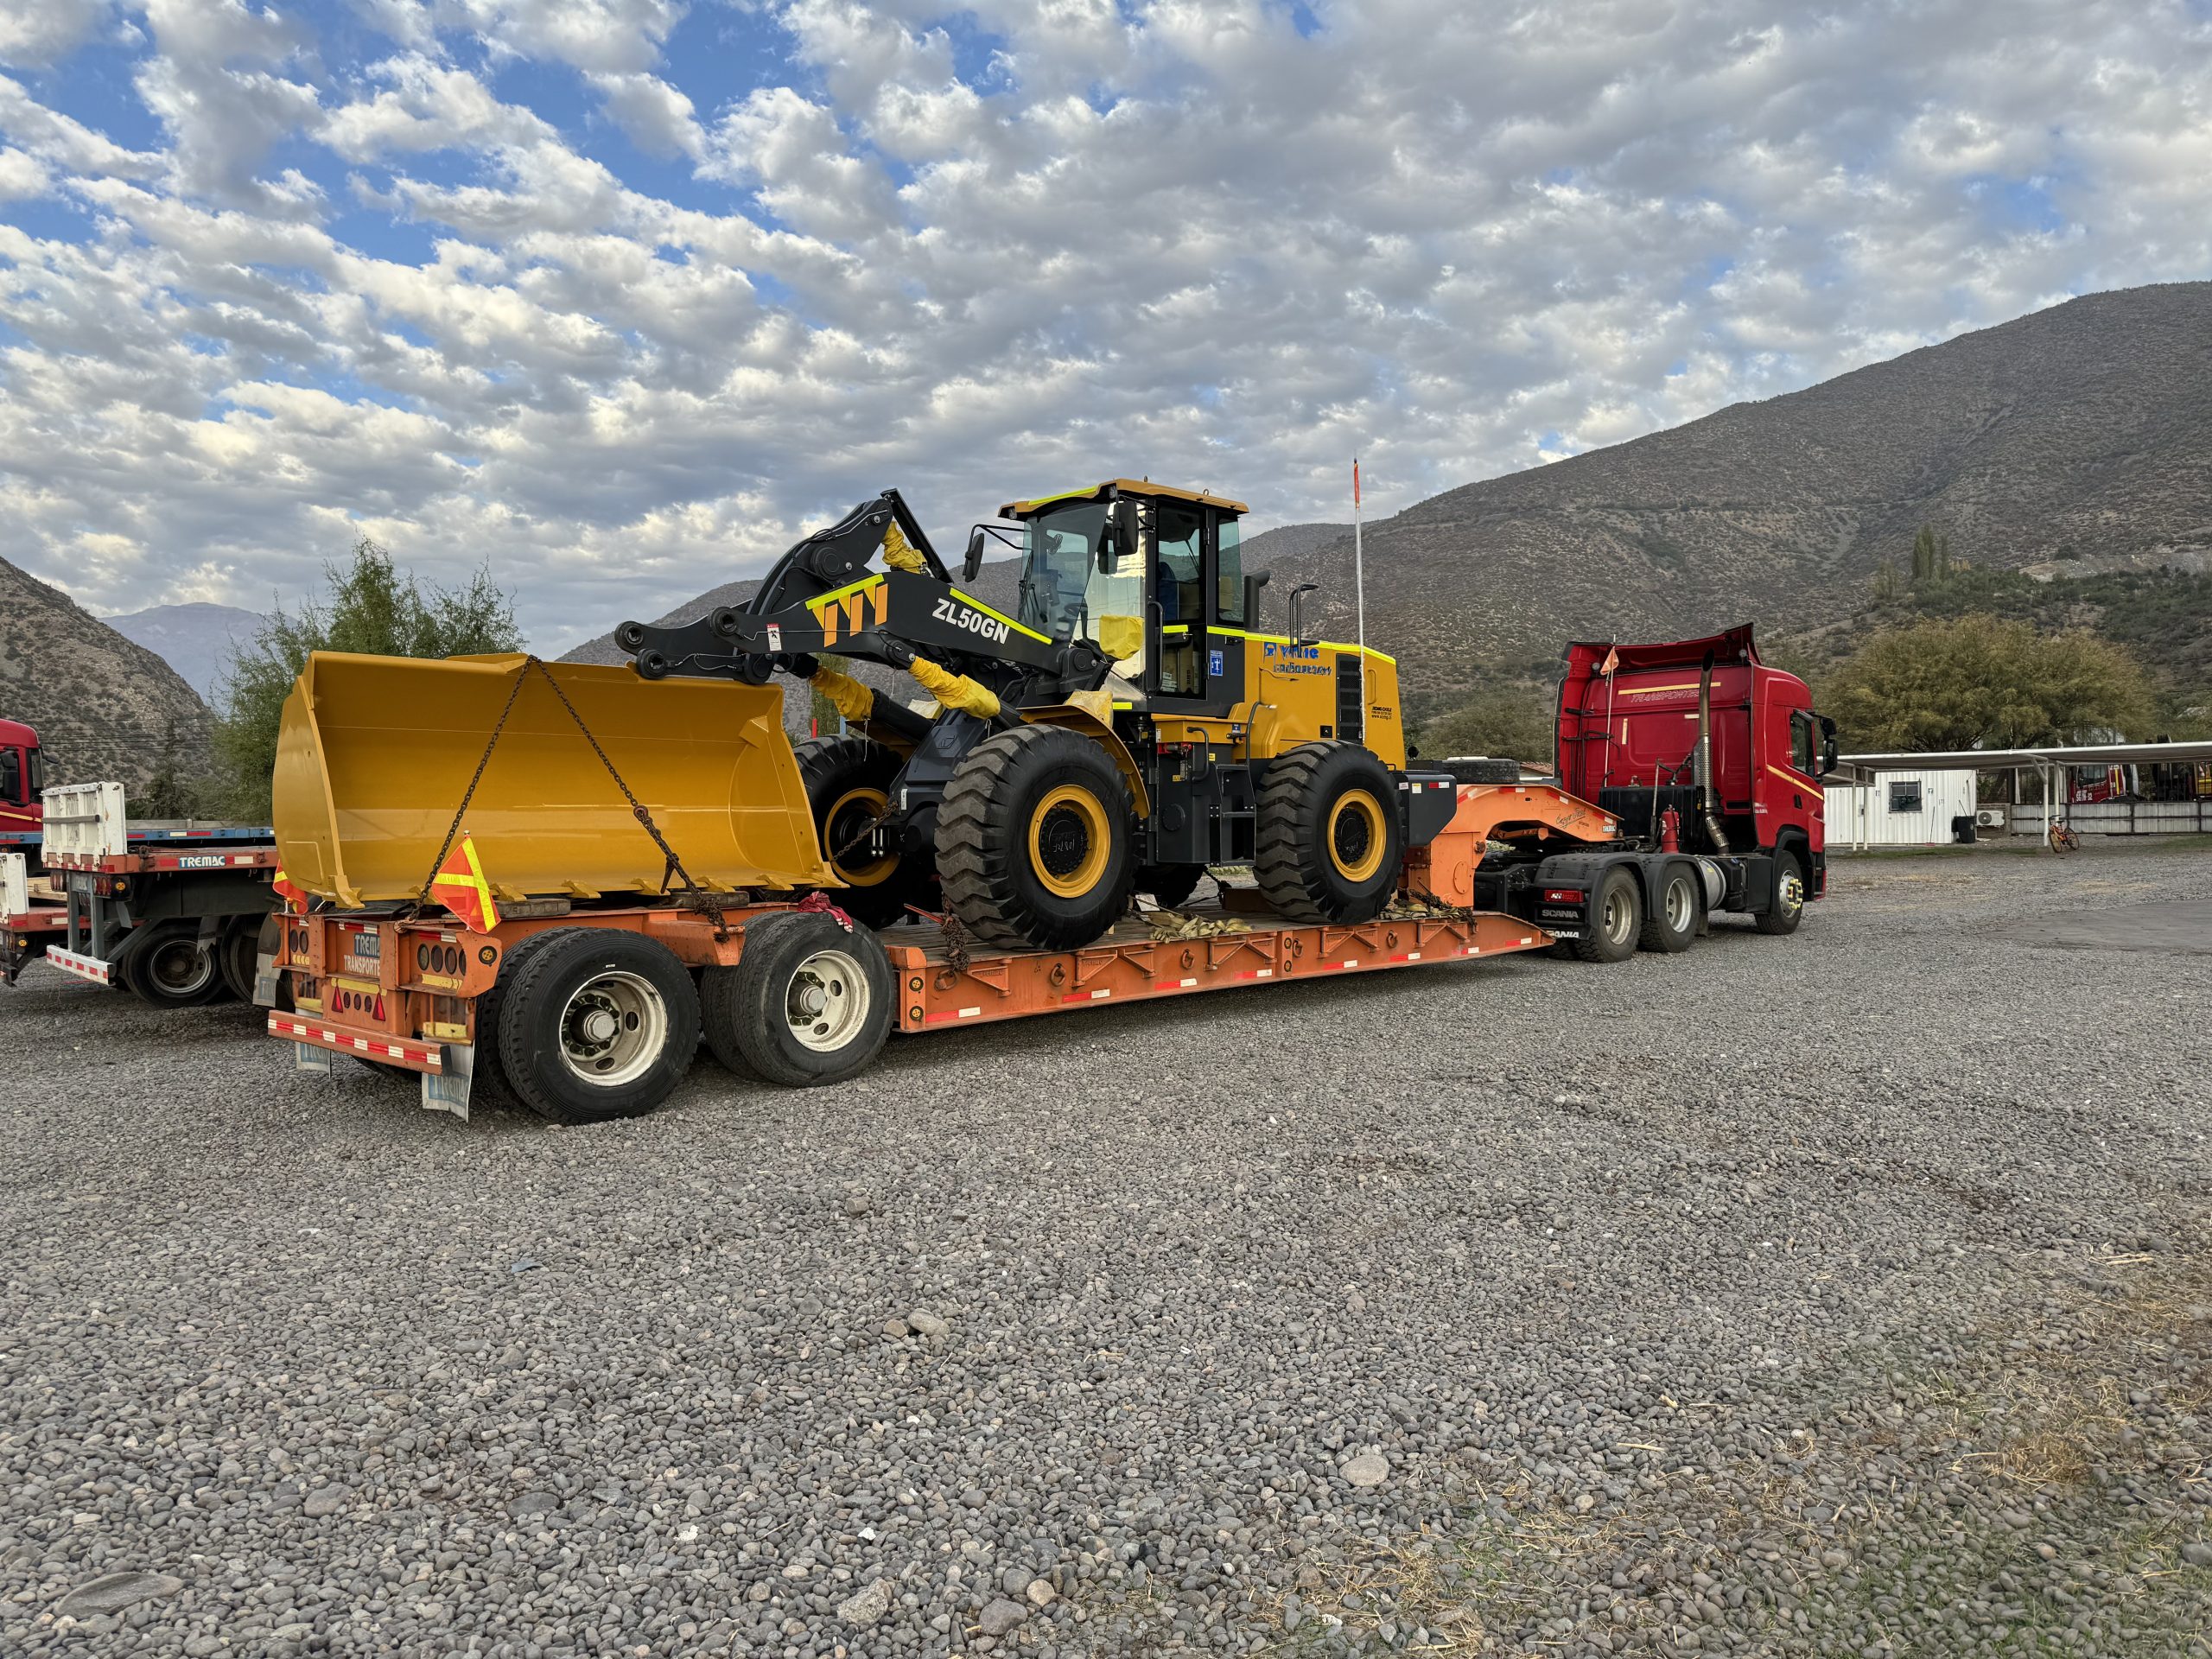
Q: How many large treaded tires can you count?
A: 4